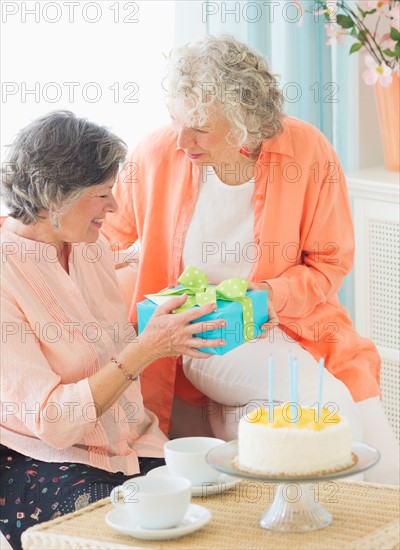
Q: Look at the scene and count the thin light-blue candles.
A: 4